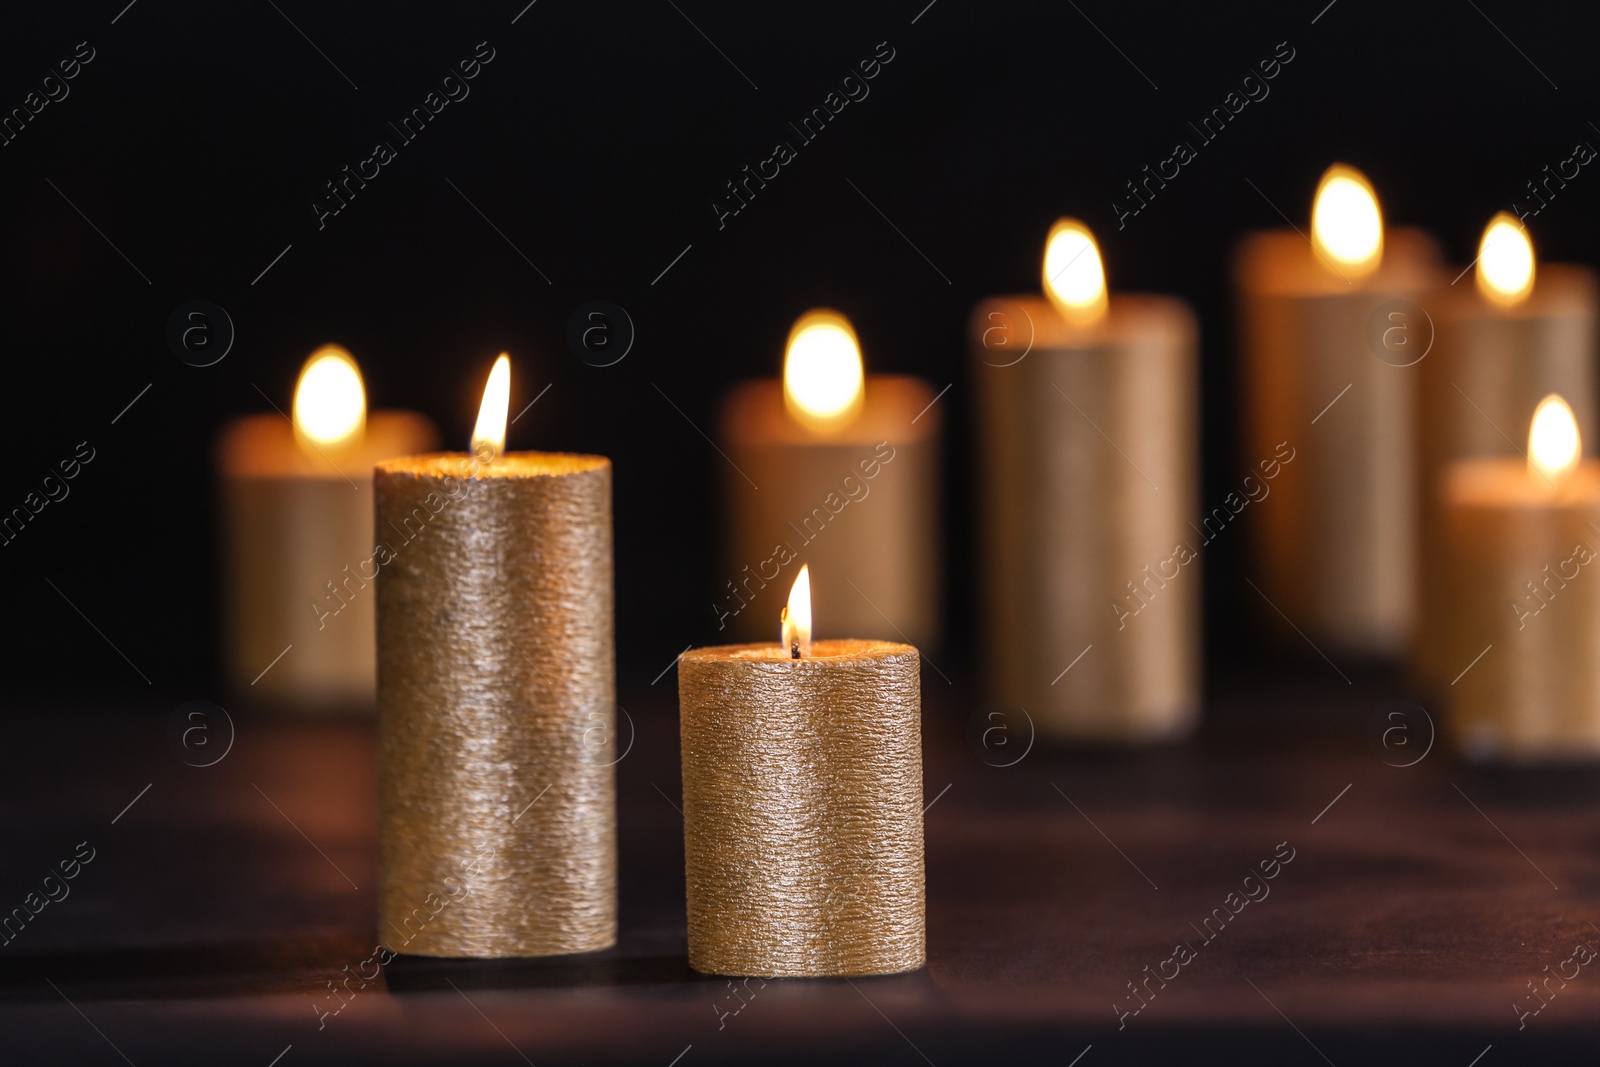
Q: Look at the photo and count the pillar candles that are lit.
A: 8